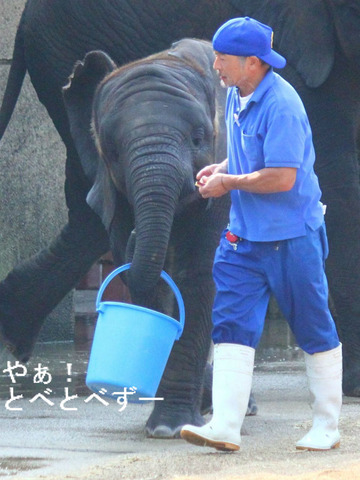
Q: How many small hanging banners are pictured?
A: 0